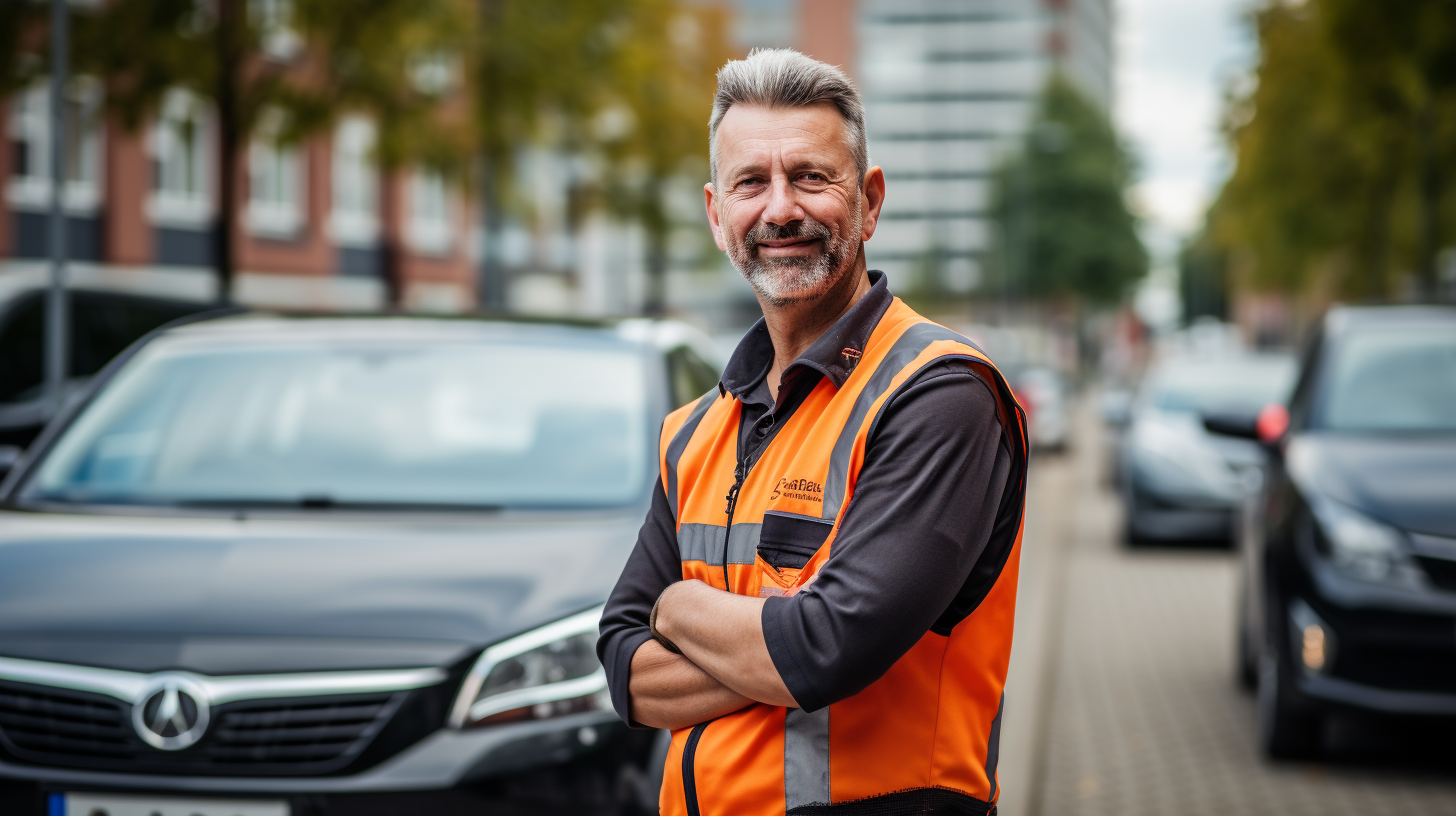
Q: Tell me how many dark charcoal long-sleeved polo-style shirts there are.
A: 1